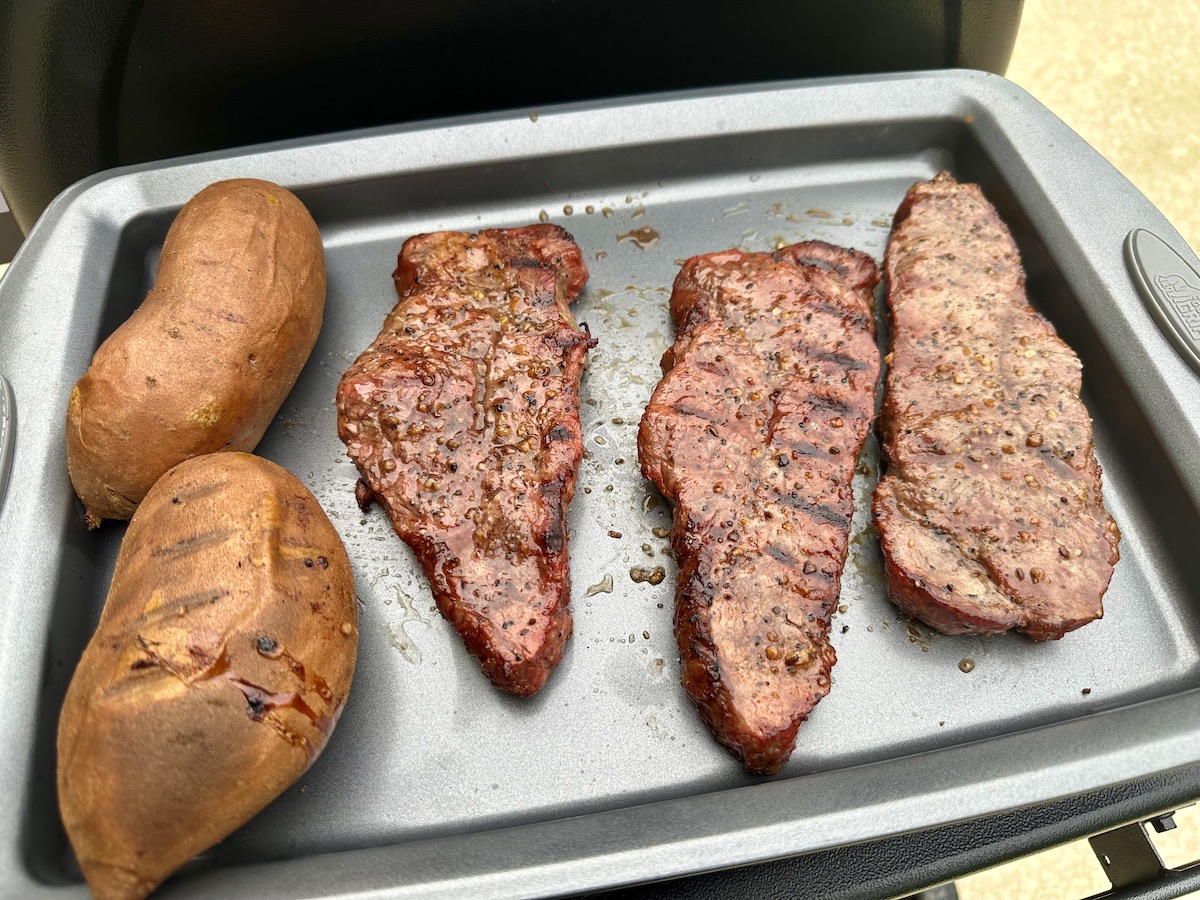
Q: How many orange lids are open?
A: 0